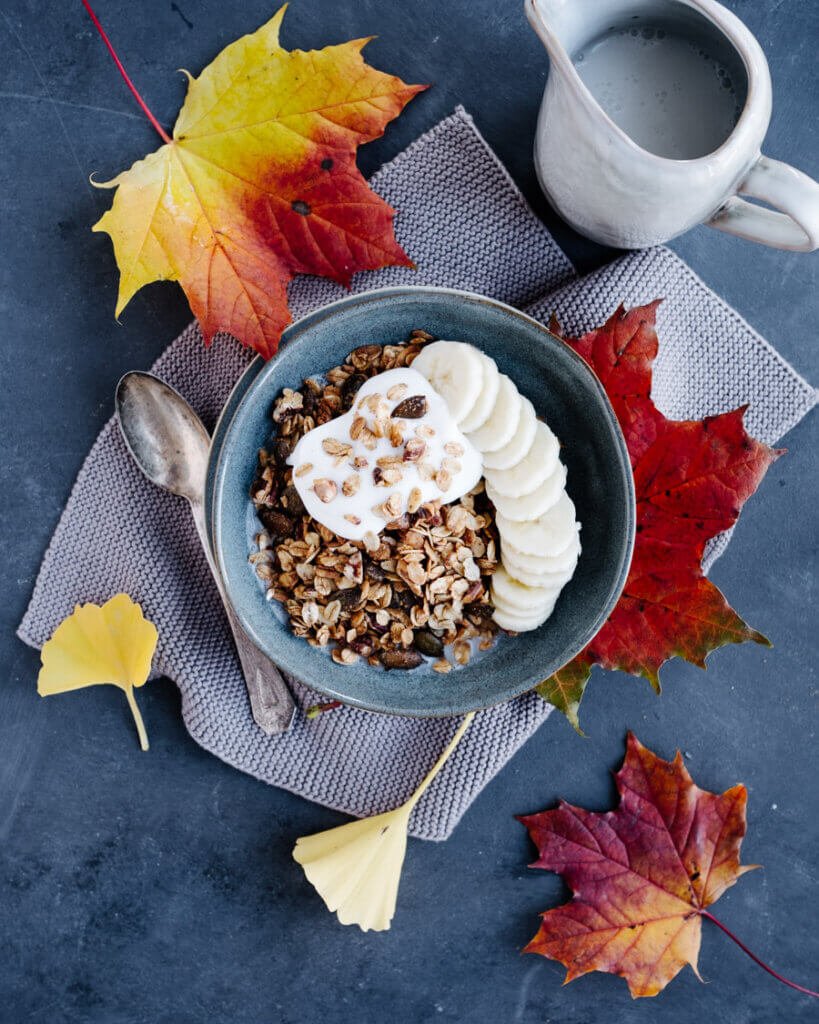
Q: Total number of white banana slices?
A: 12